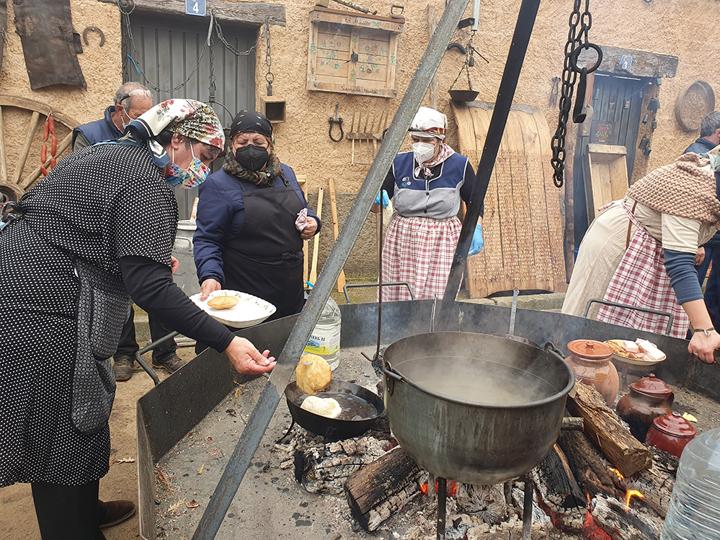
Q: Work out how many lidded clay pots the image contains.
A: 3